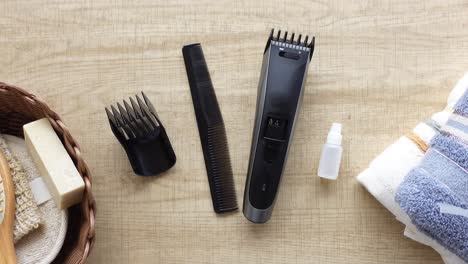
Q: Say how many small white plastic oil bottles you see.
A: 1